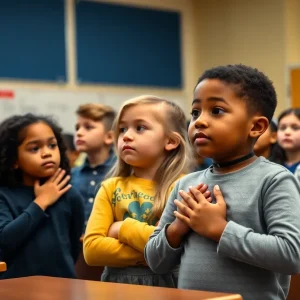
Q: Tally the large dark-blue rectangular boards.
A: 2